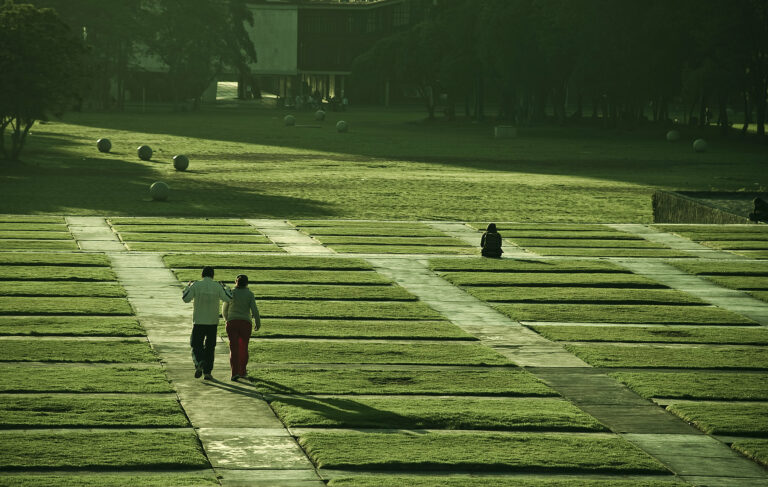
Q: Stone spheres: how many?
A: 9